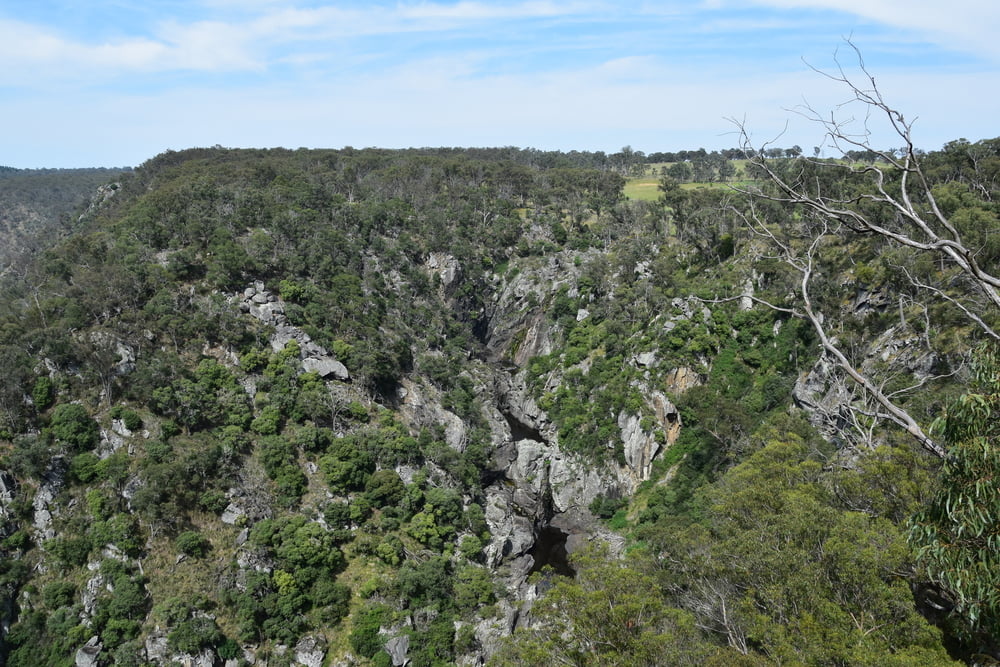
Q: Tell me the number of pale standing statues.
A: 0